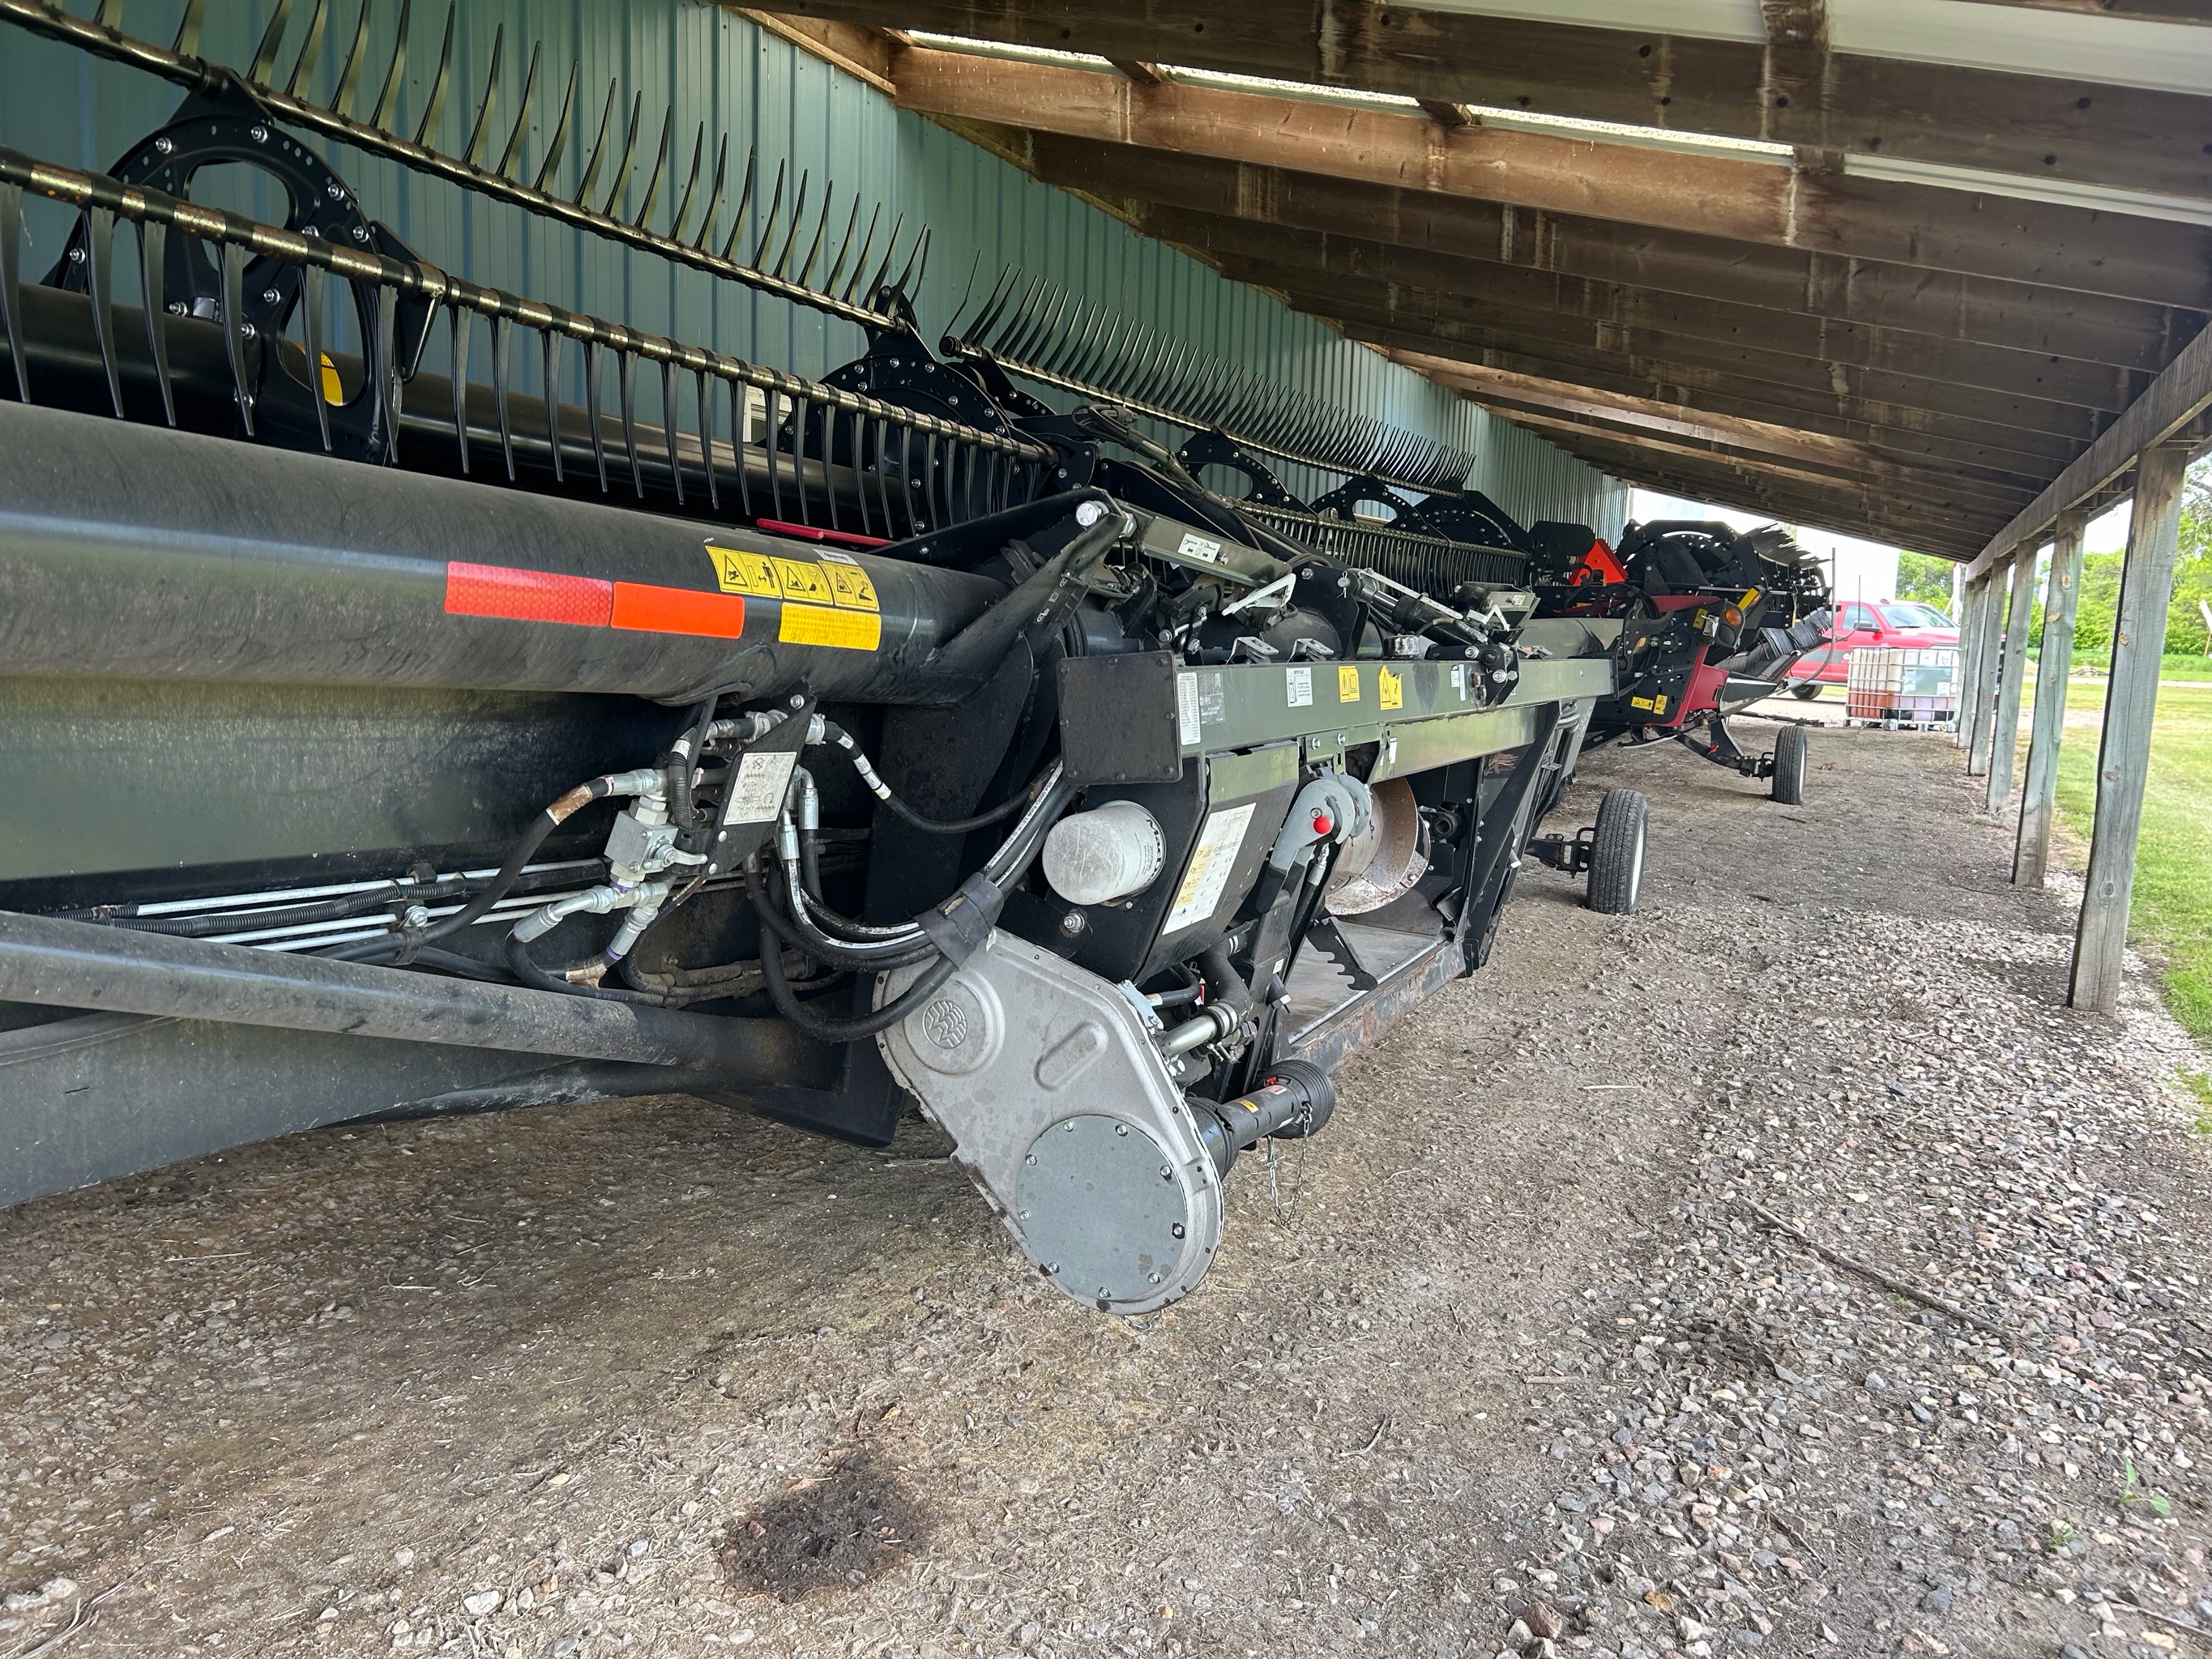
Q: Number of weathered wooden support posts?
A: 6